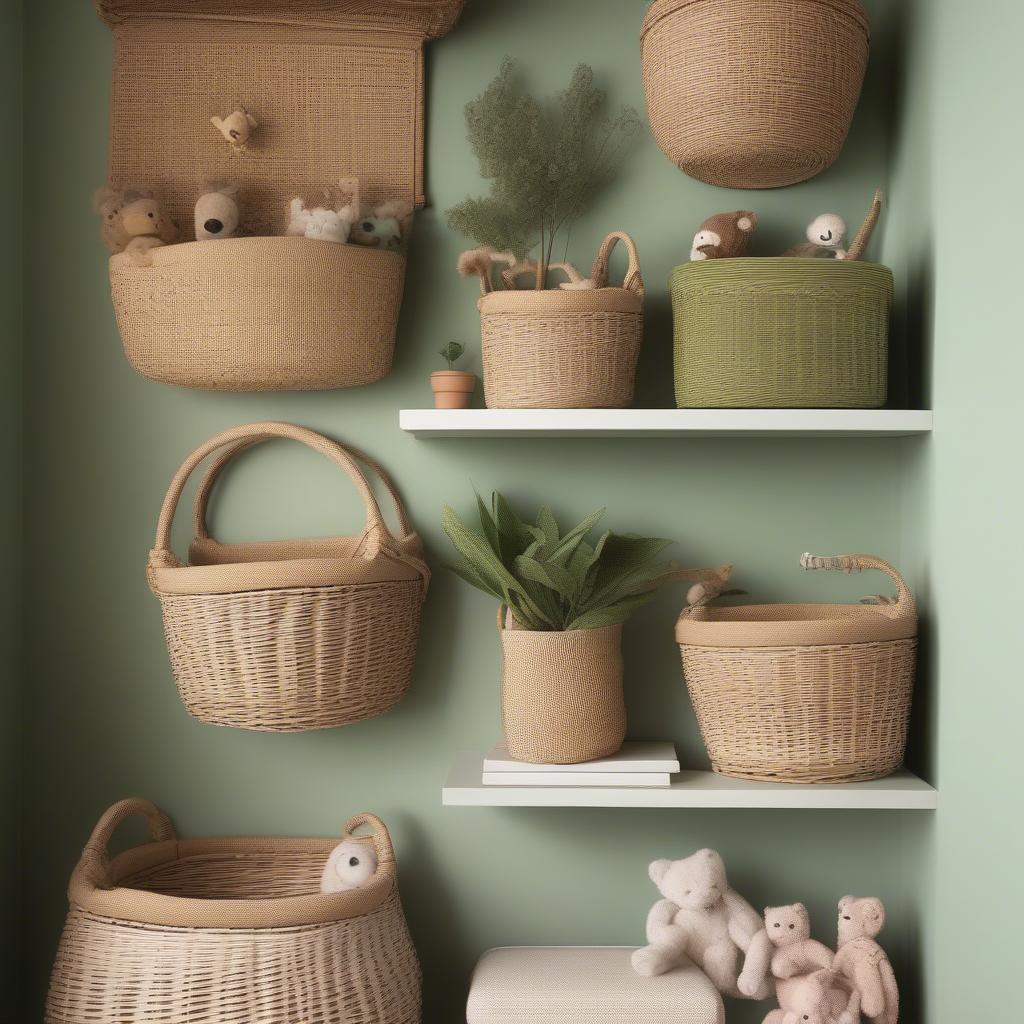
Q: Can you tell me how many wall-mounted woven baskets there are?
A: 3